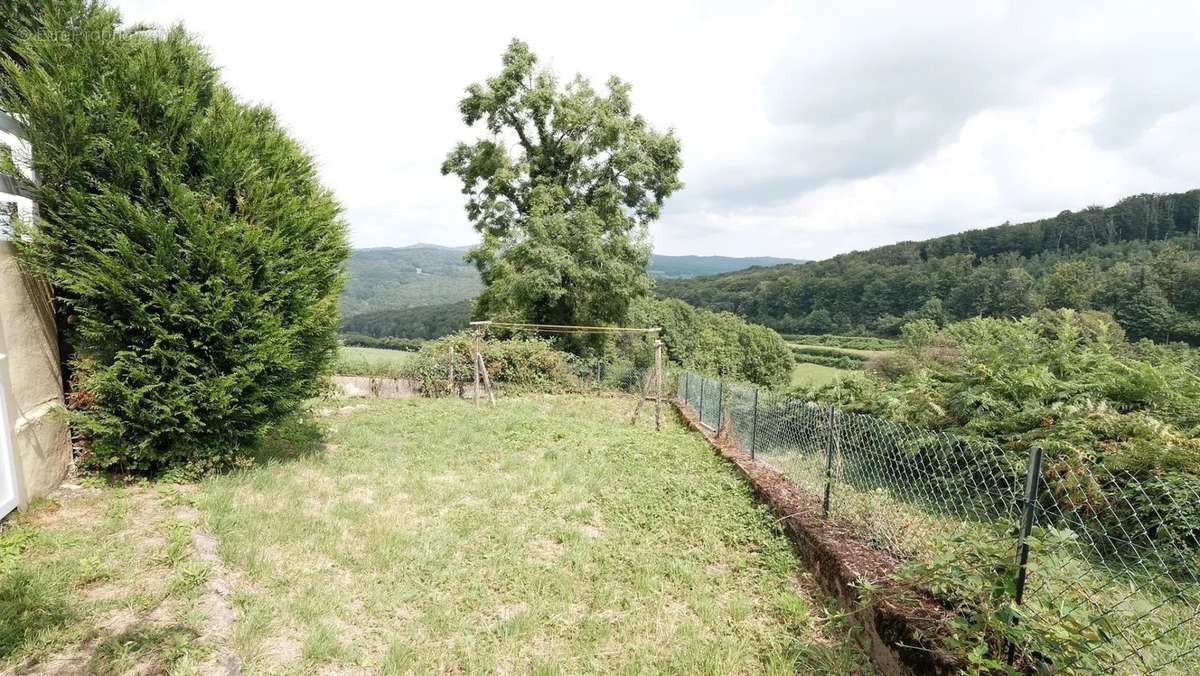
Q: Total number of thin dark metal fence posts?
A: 6